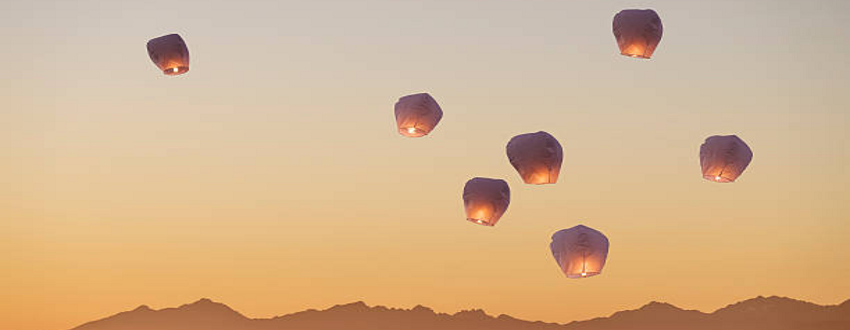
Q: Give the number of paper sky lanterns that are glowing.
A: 7